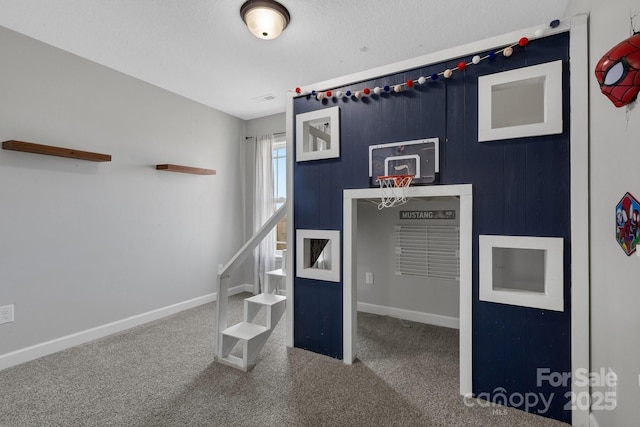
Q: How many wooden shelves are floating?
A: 2